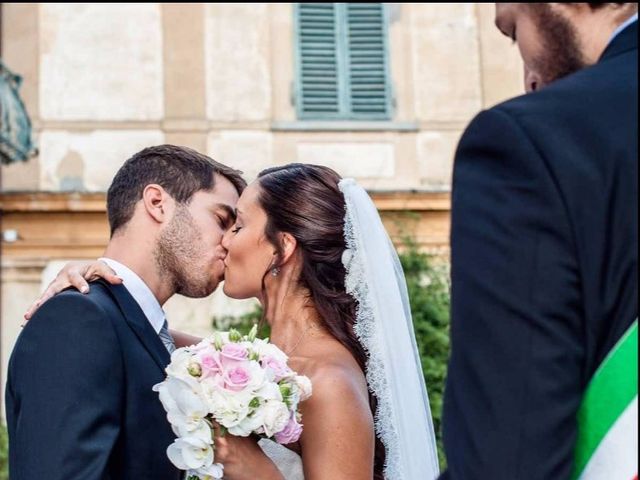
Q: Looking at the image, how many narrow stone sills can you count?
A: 1